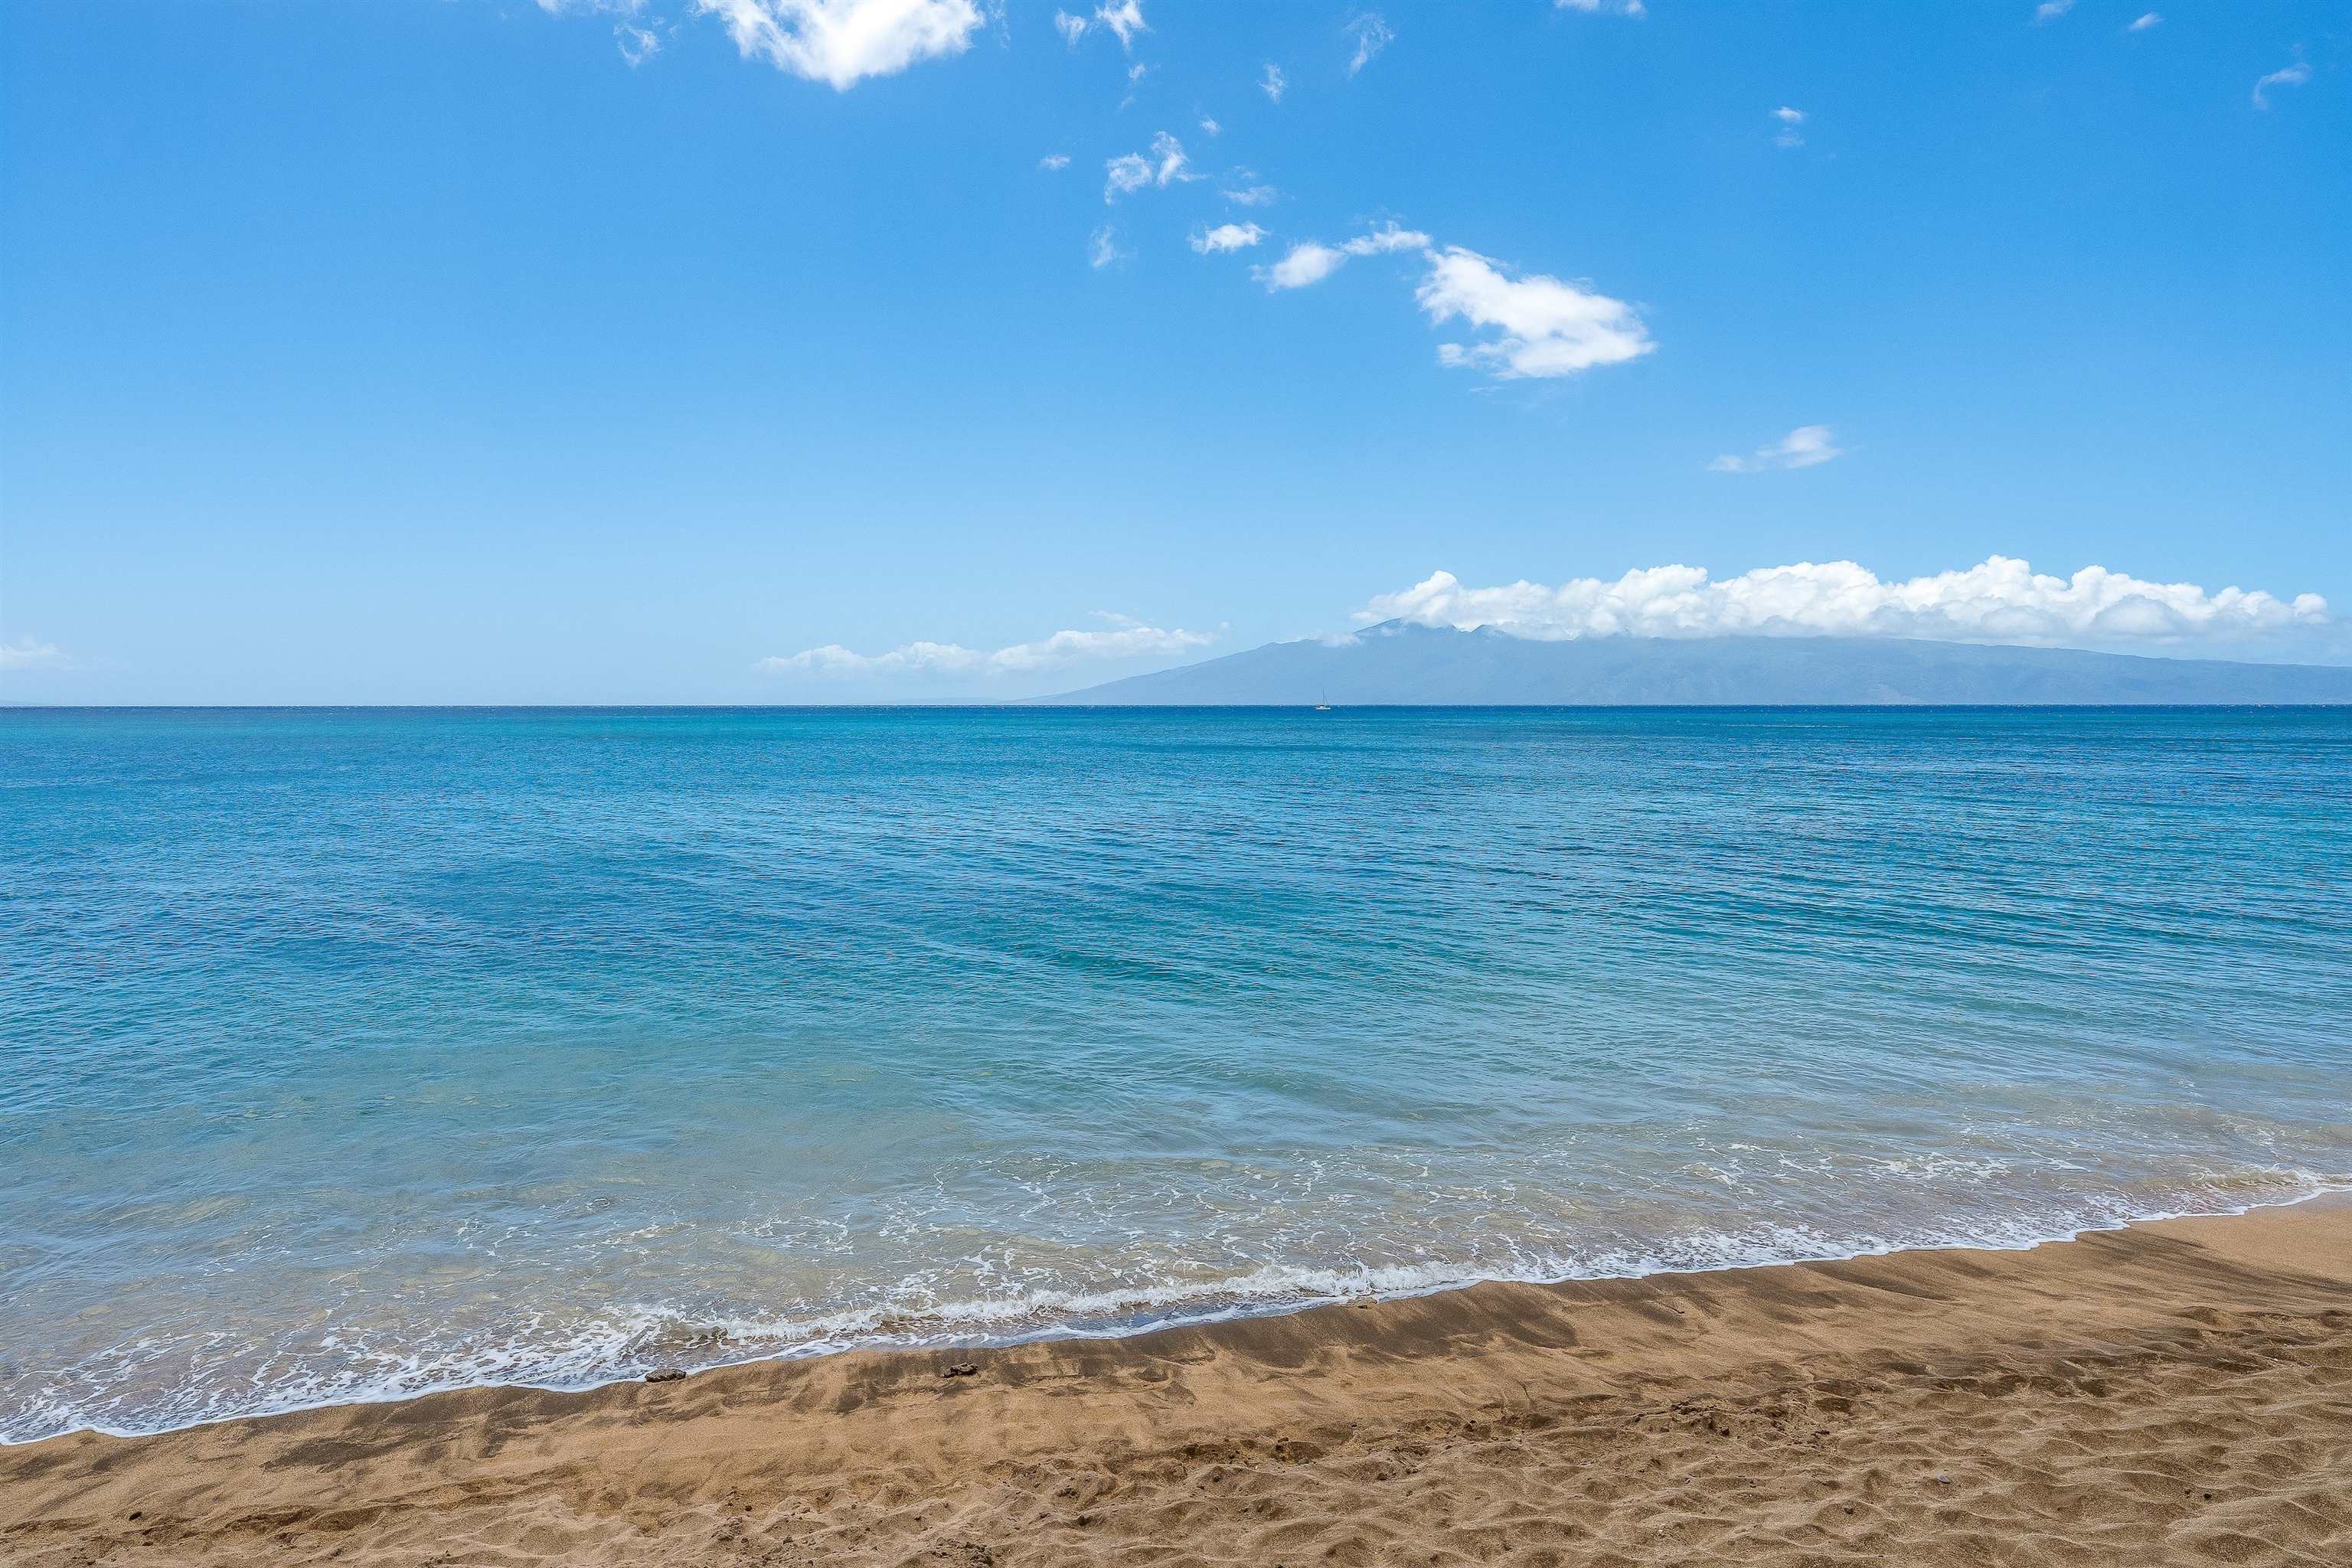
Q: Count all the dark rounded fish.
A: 0